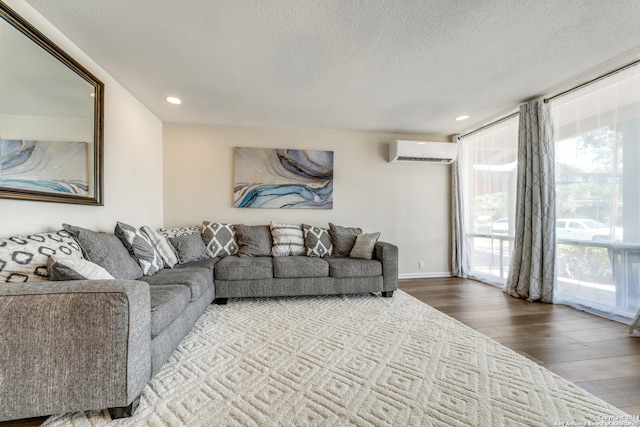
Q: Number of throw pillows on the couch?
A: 13